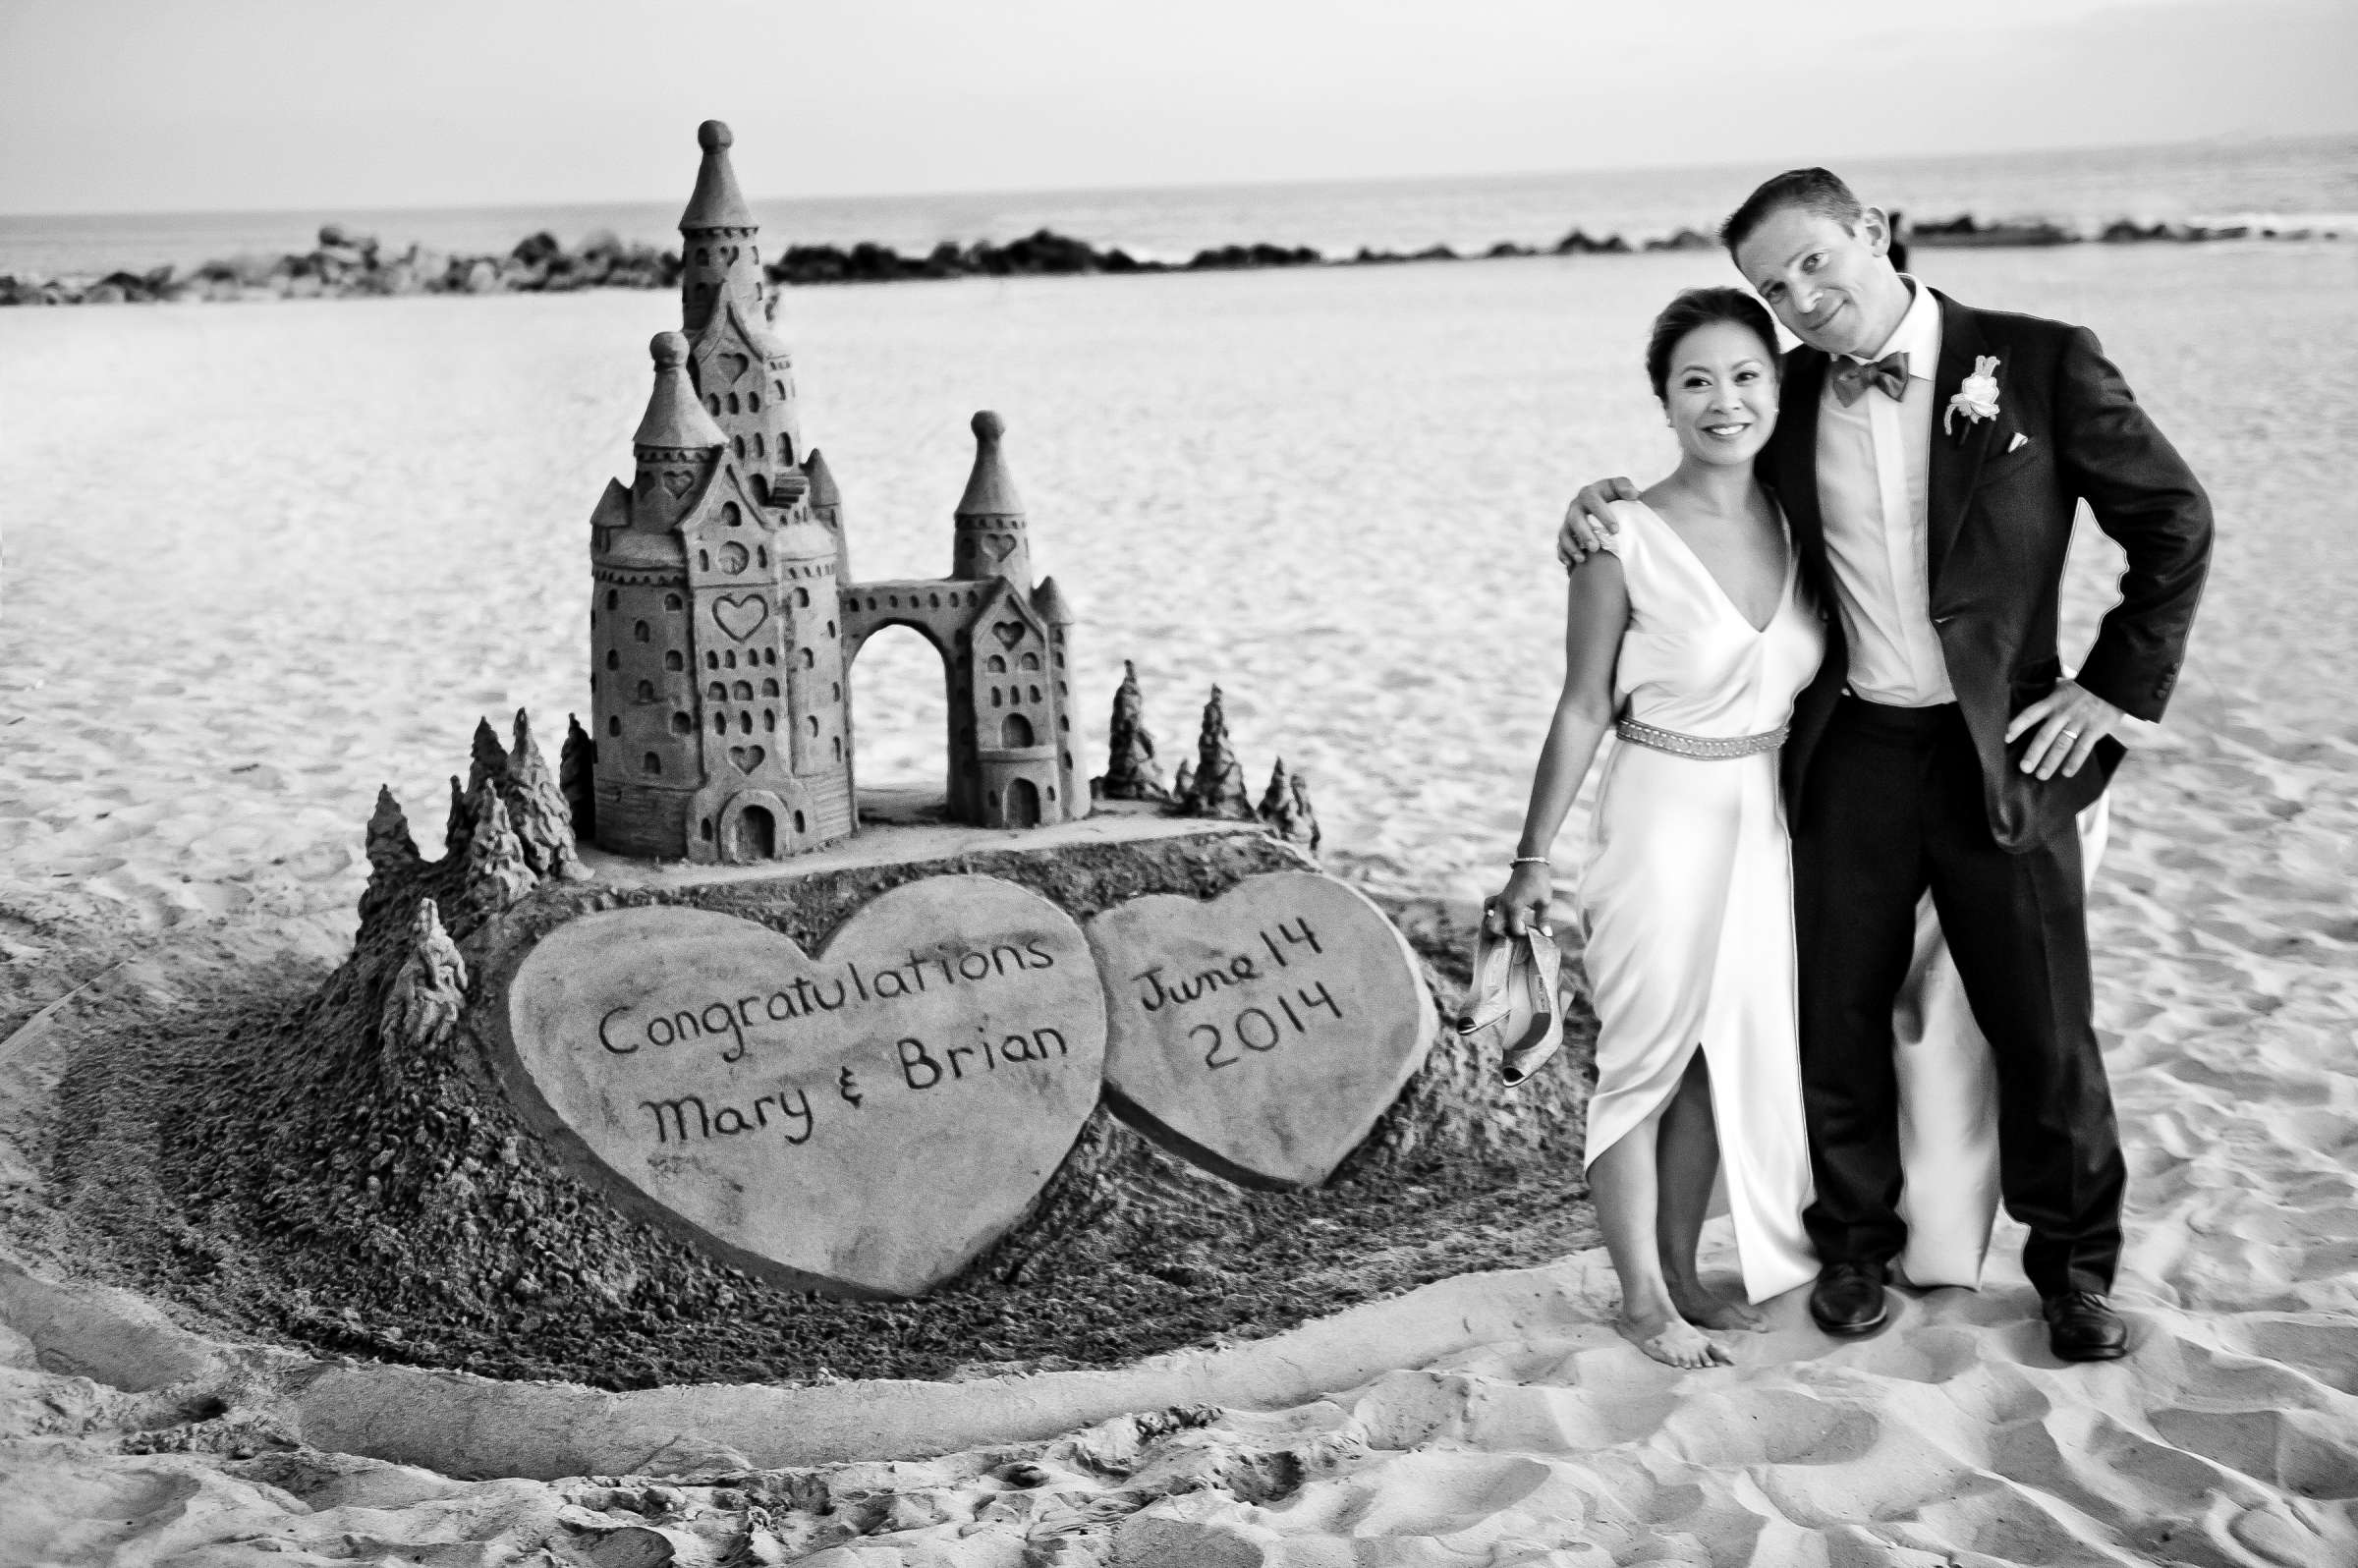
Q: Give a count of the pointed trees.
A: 12